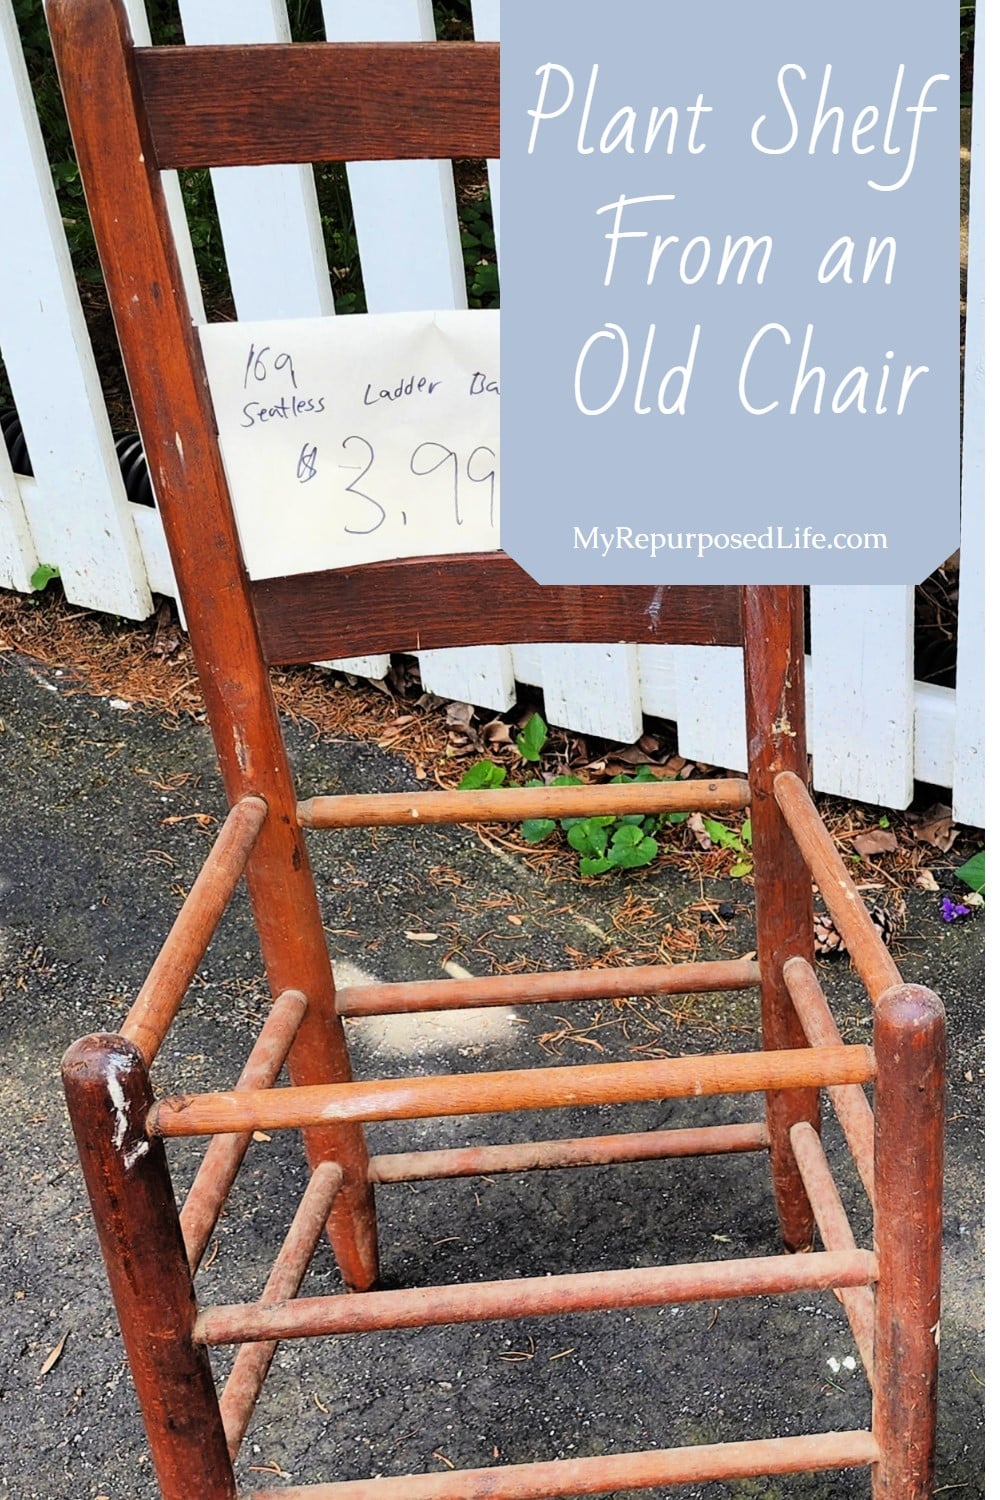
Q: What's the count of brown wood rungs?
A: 12